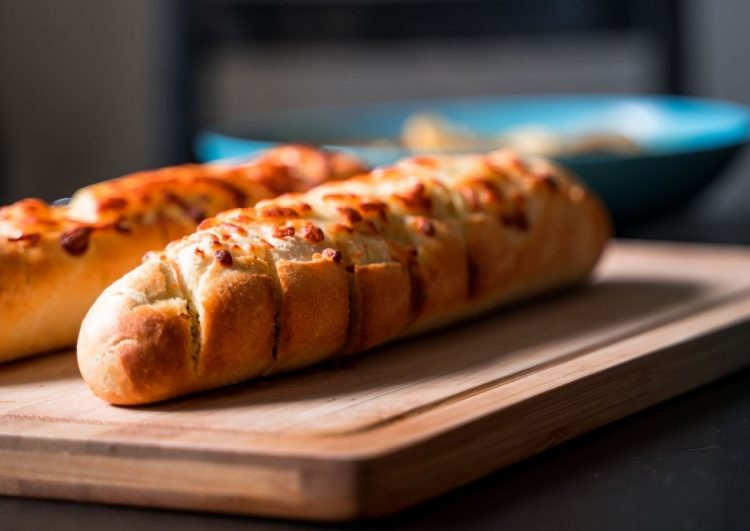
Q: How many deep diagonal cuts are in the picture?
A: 5